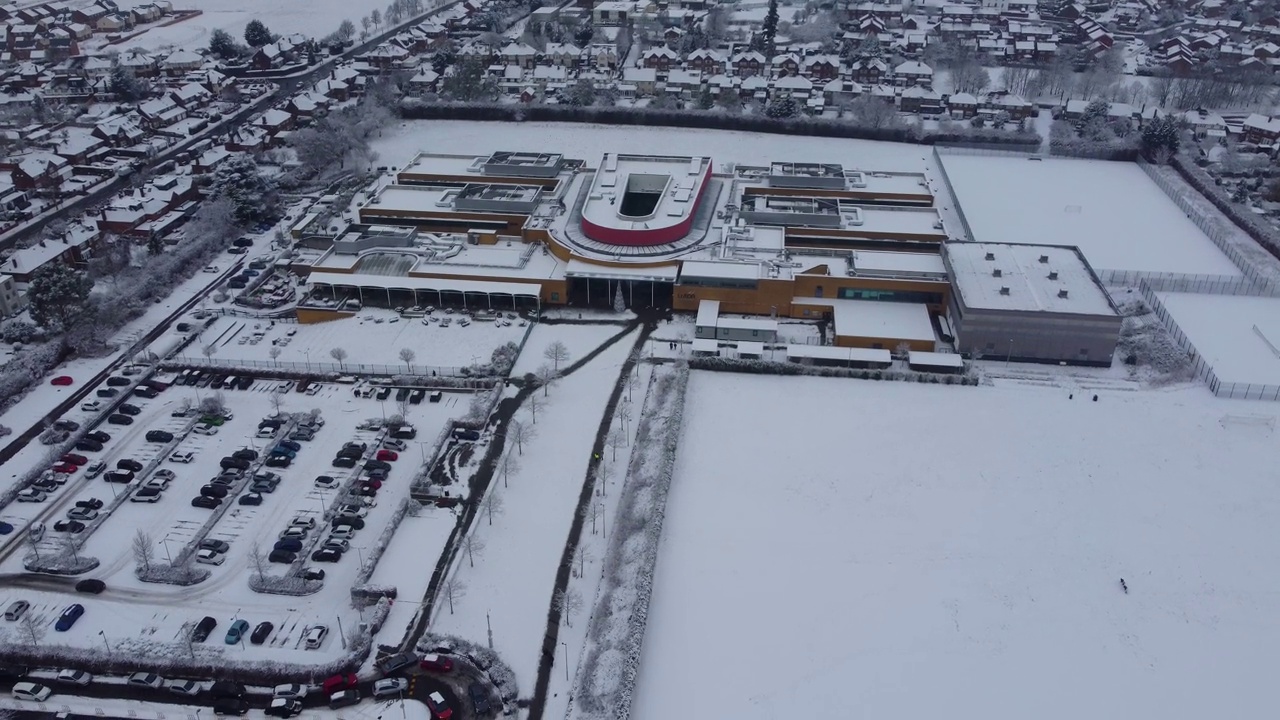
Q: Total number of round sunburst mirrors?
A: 0